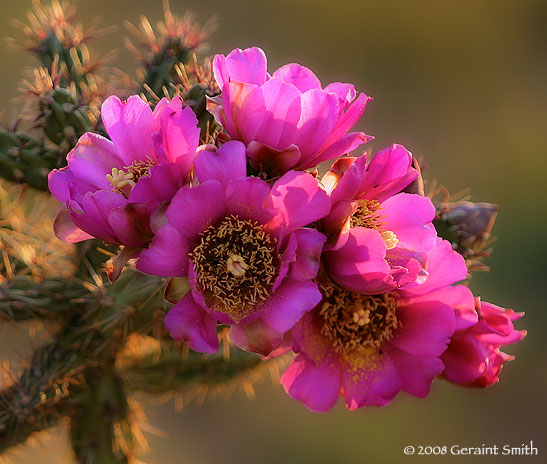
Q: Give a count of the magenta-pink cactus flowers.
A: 6